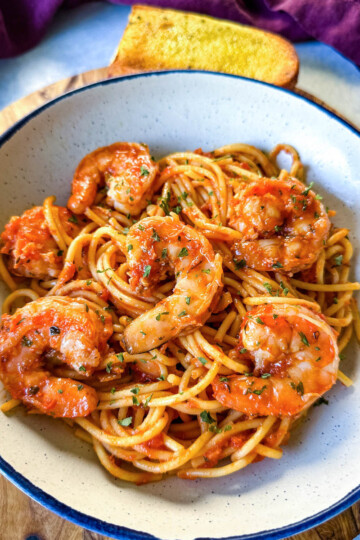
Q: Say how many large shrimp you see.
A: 6